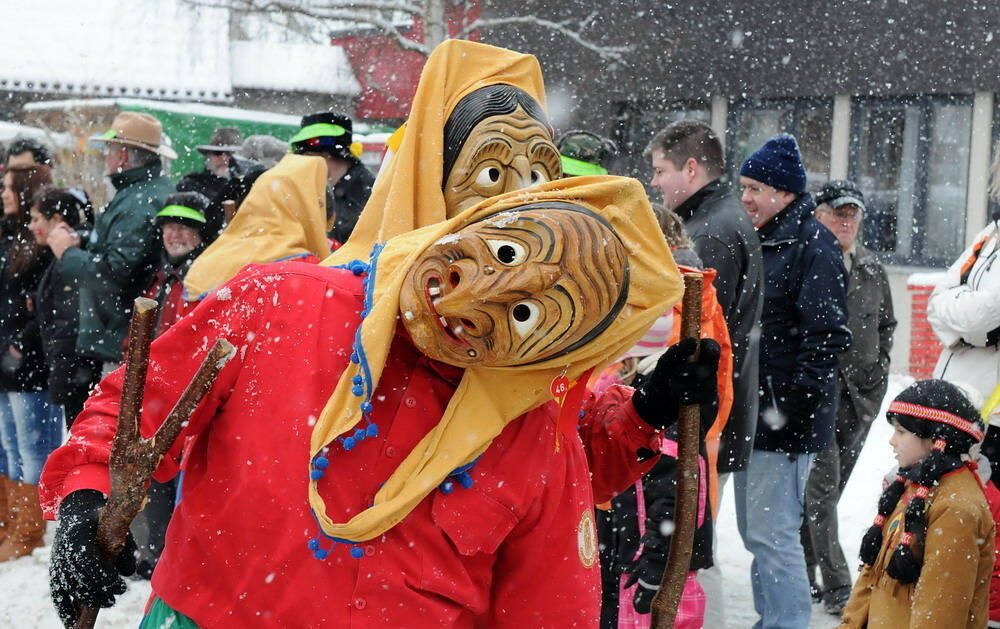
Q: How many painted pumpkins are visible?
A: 0